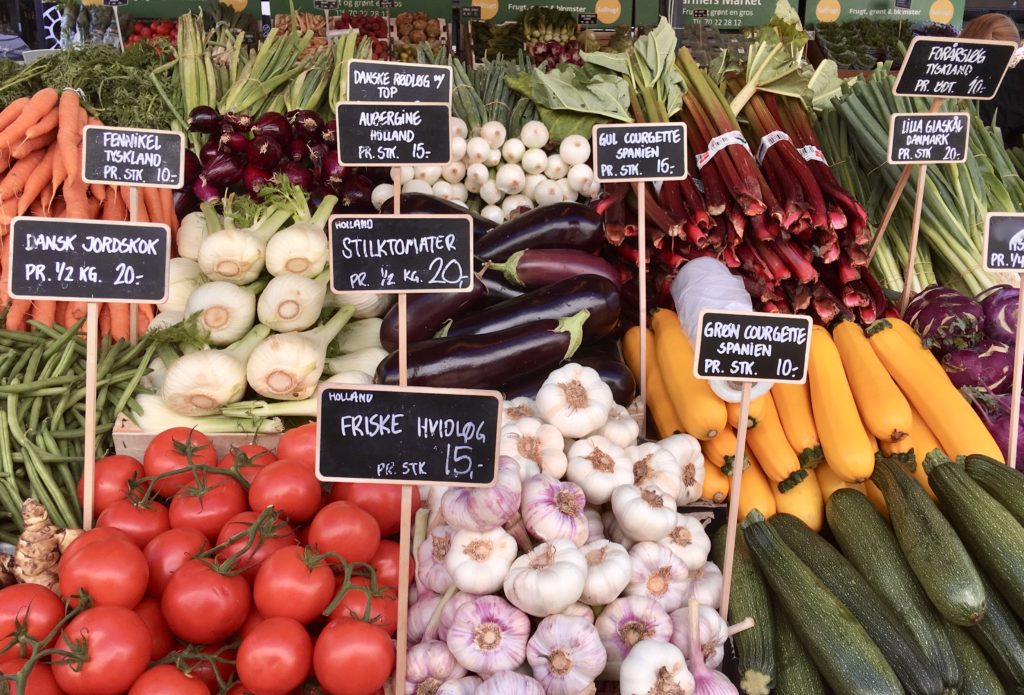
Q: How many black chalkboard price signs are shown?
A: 11